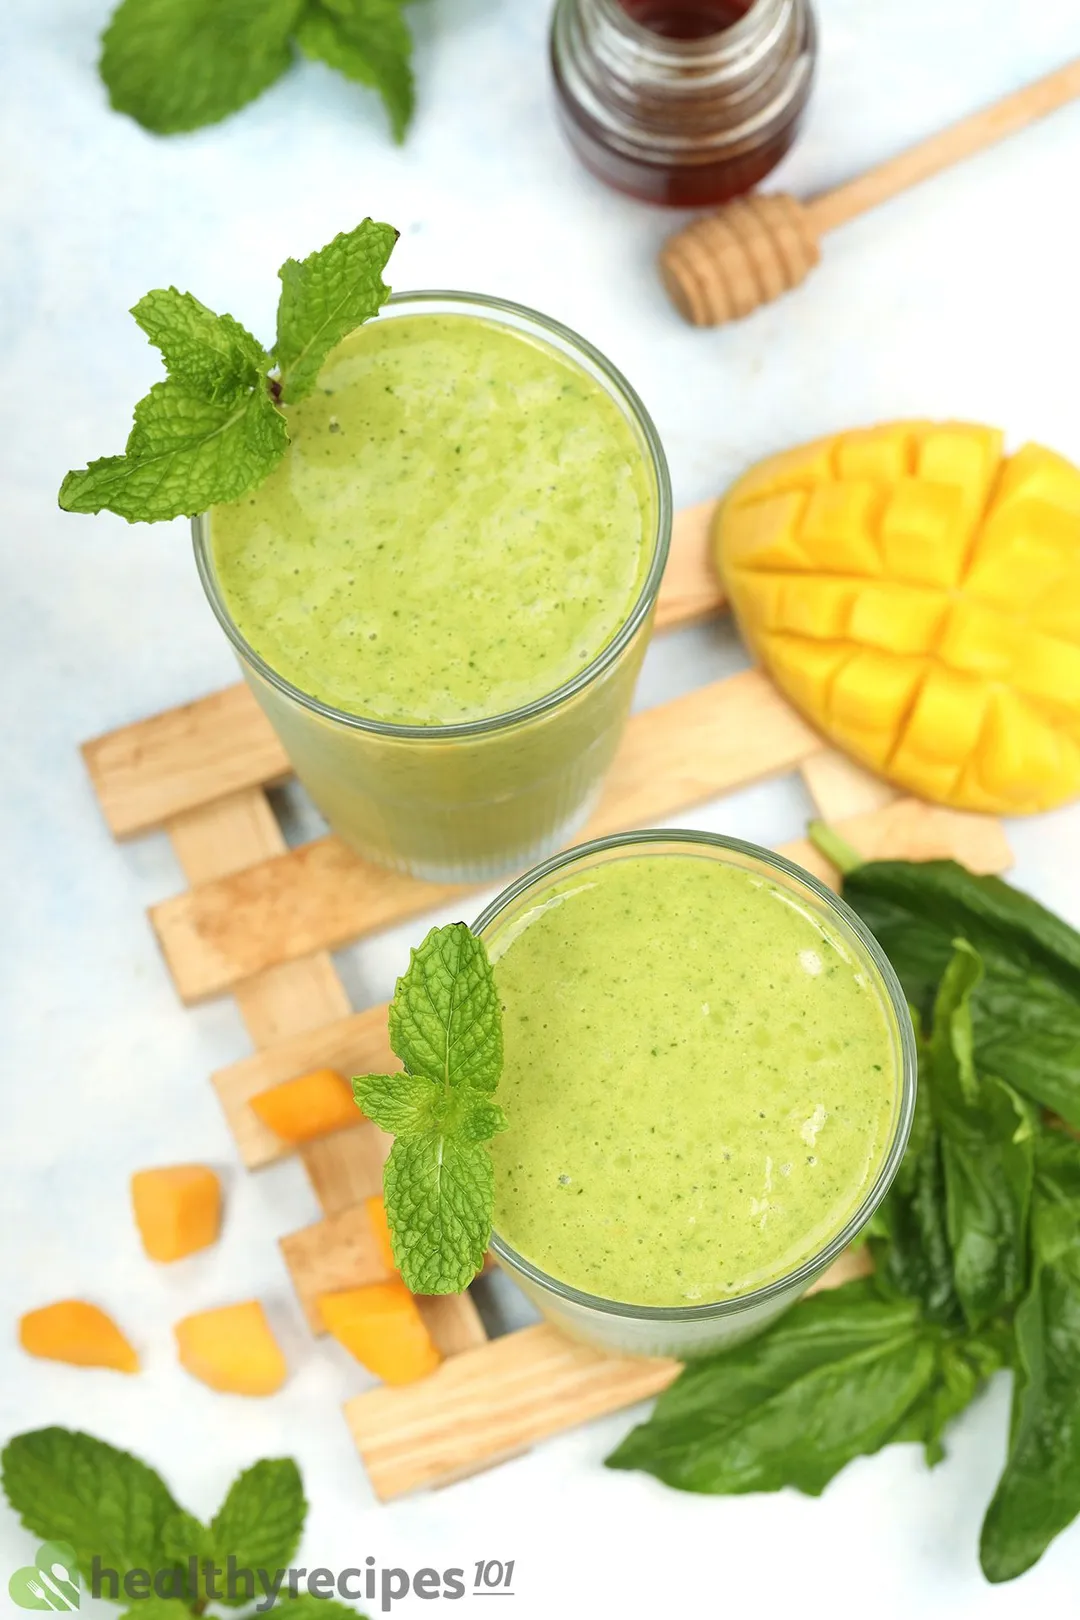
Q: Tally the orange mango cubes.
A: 6